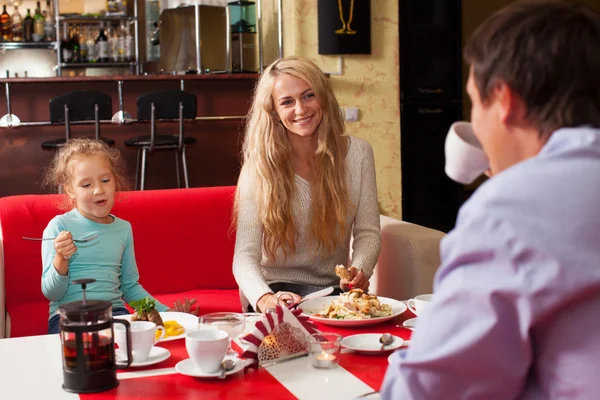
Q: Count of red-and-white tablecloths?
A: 1